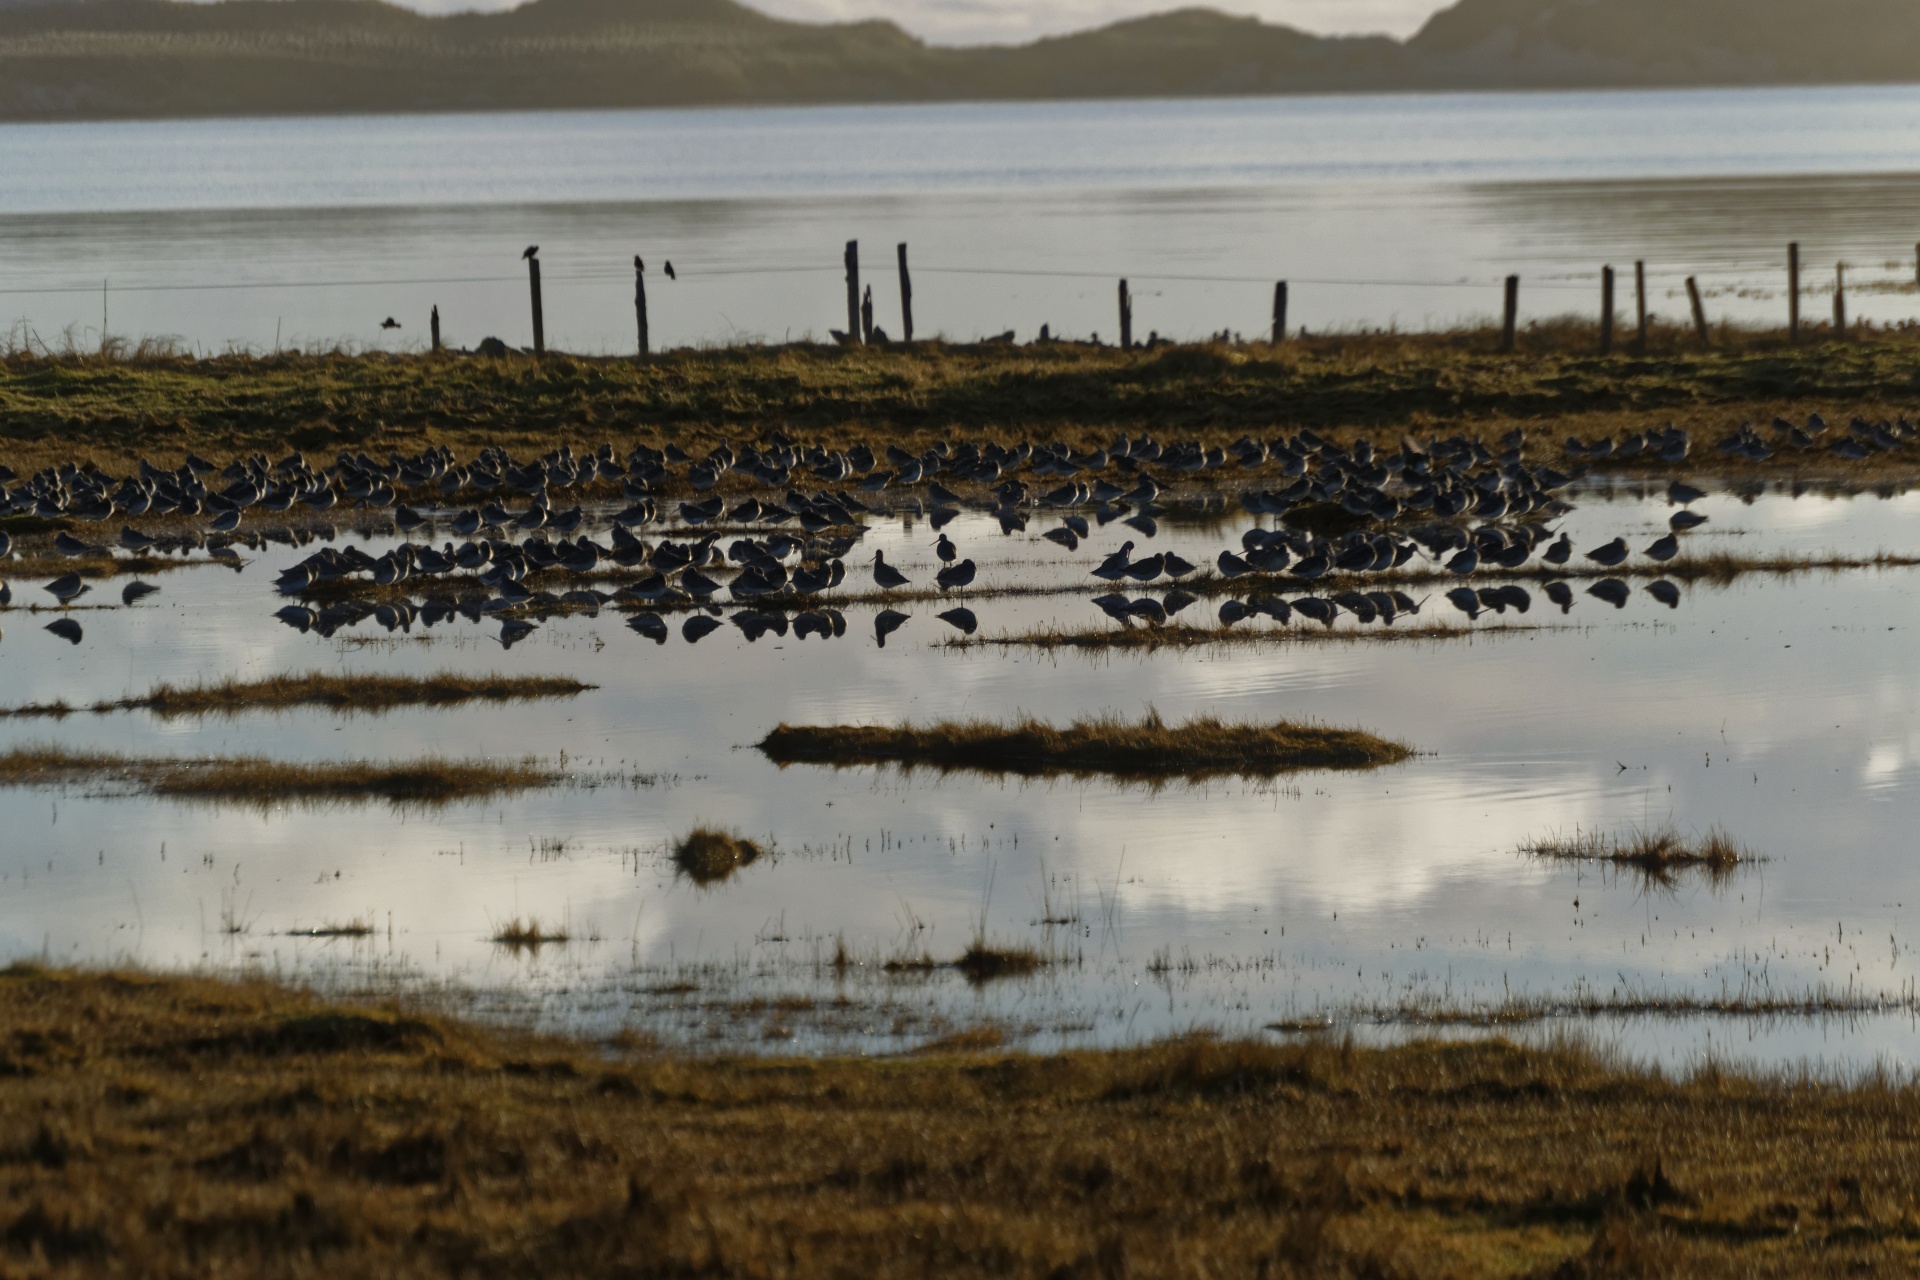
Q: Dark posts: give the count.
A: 15